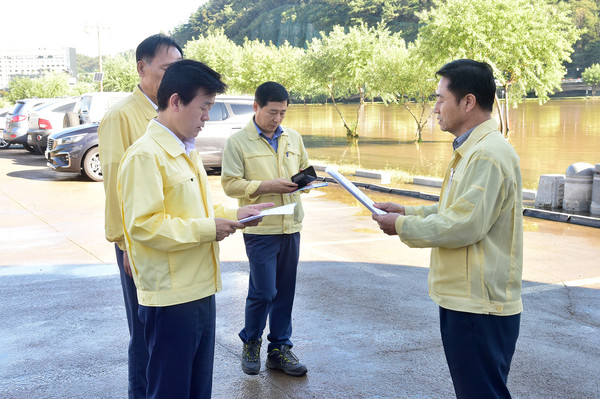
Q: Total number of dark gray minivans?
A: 1